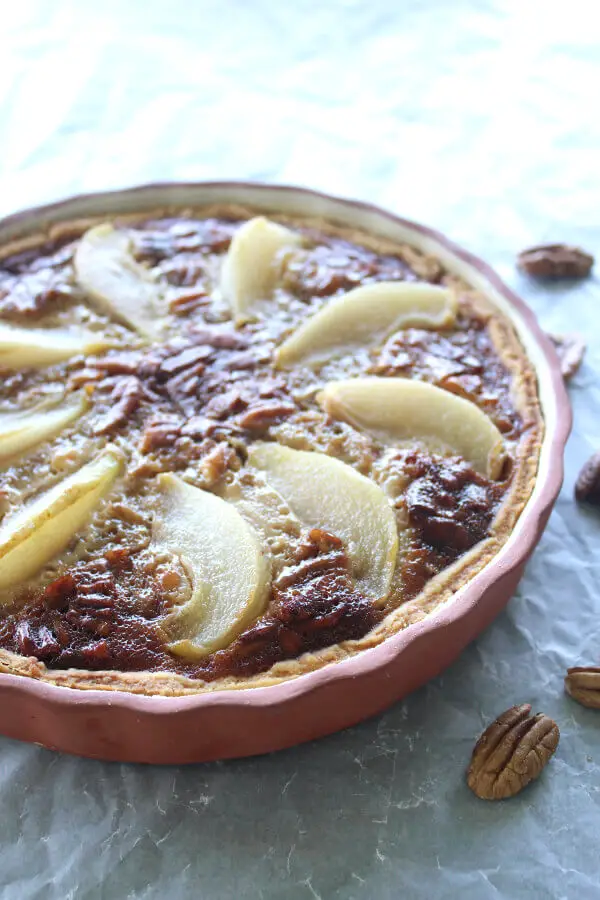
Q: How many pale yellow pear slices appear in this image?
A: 9